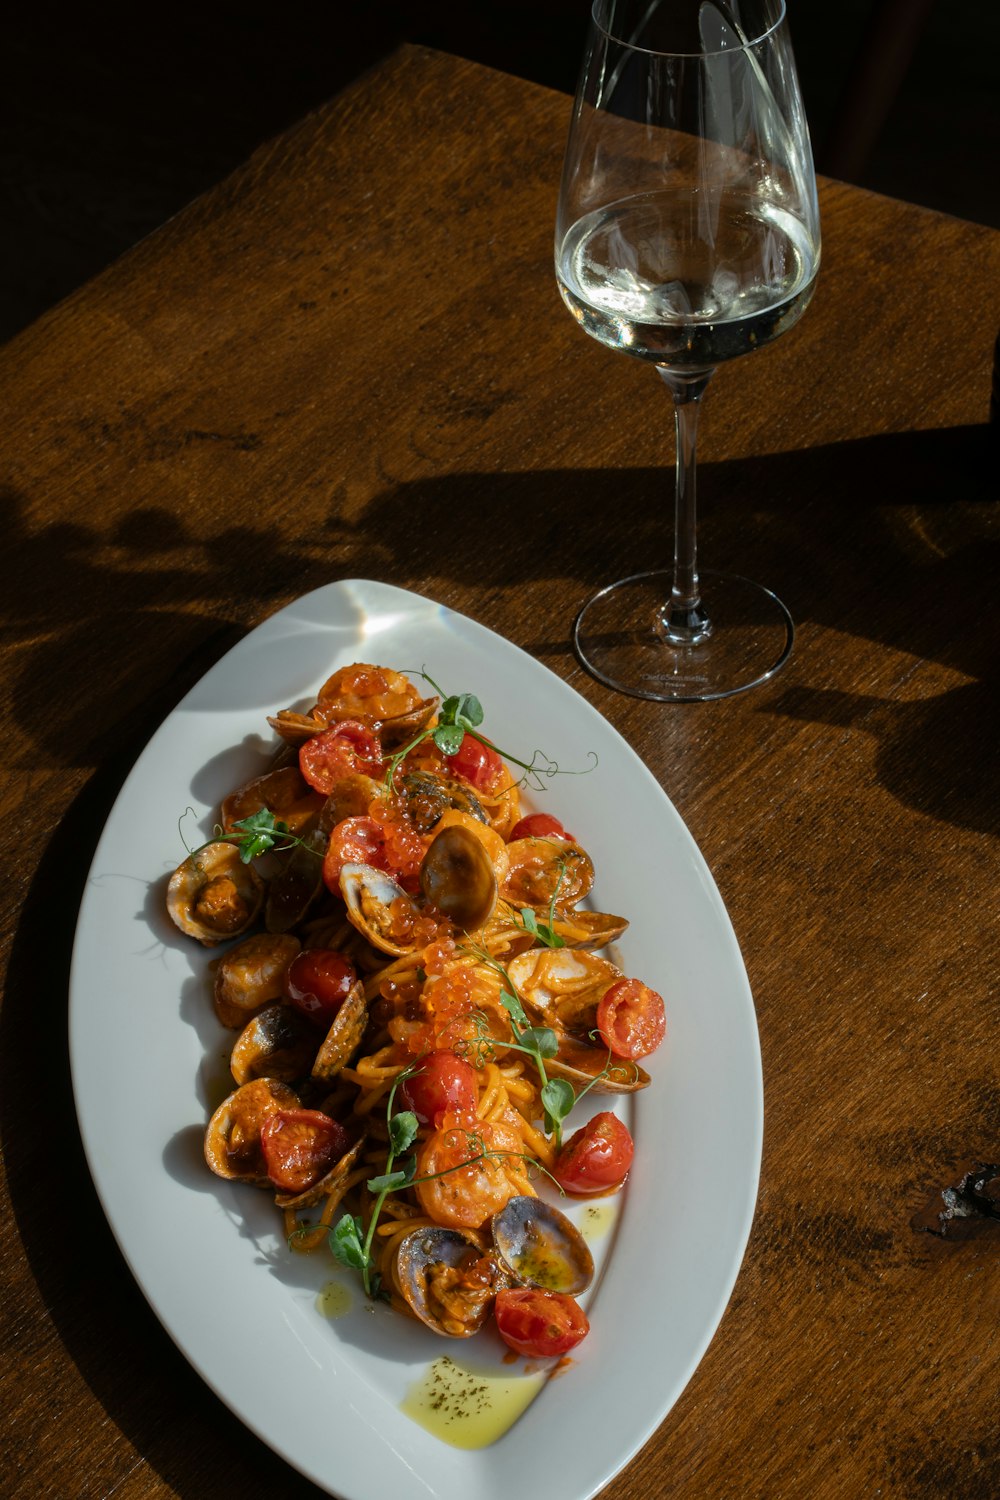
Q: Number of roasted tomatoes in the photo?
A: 10